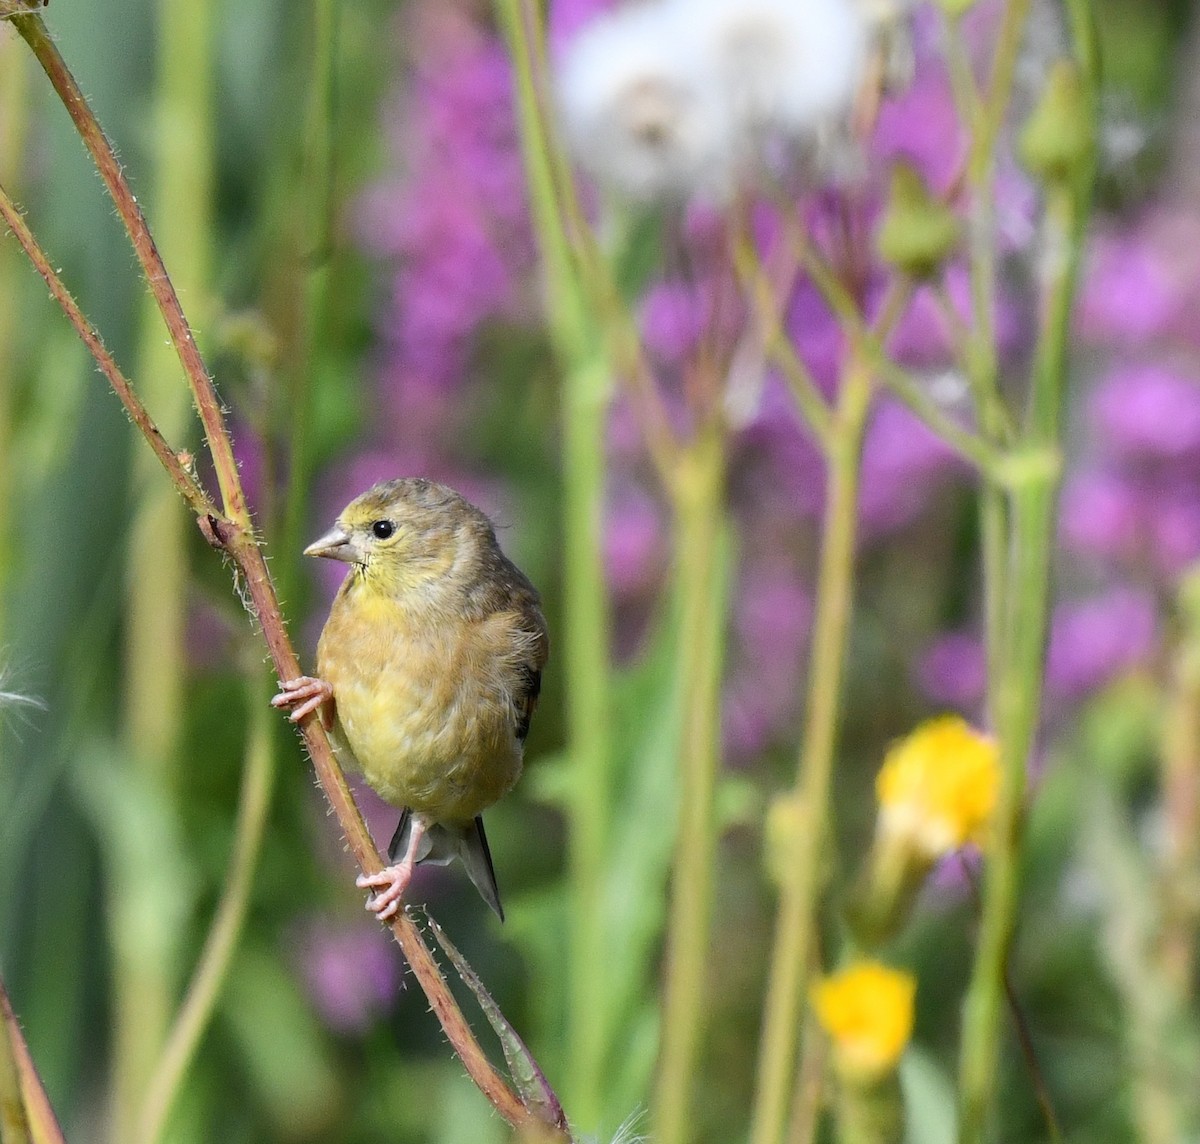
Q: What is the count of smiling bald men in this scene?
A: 0